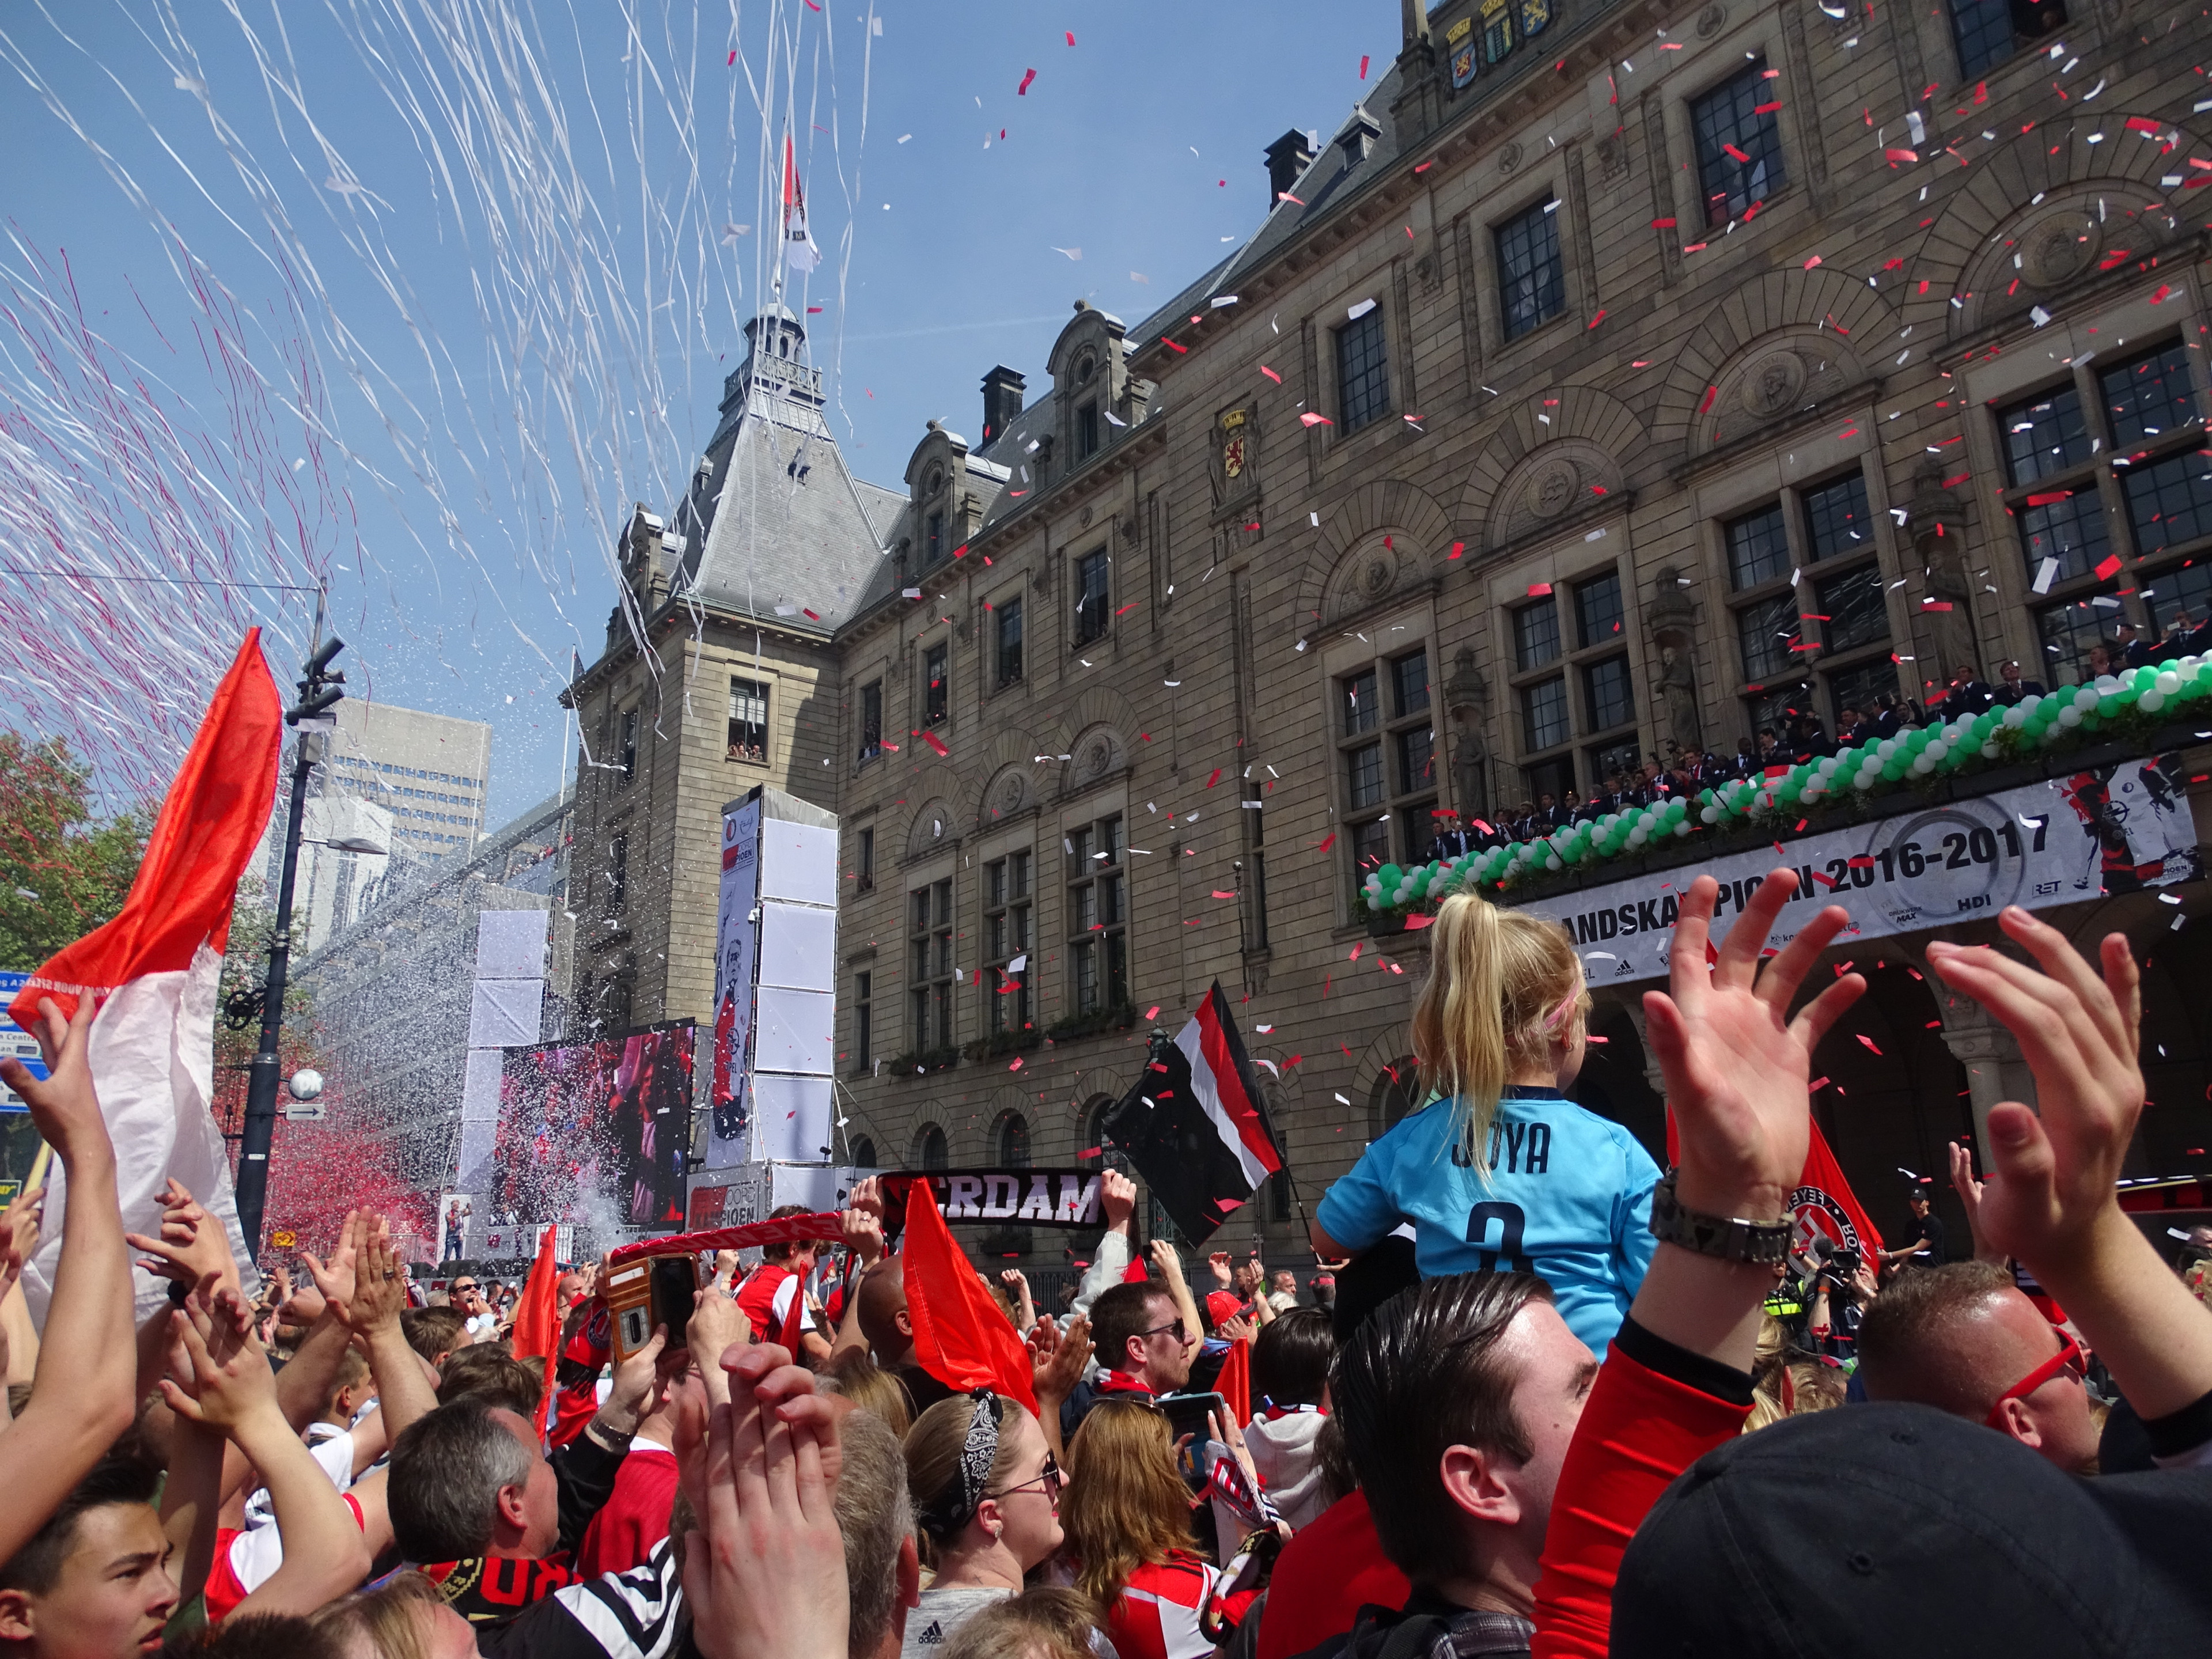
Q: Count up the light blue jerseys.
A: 1